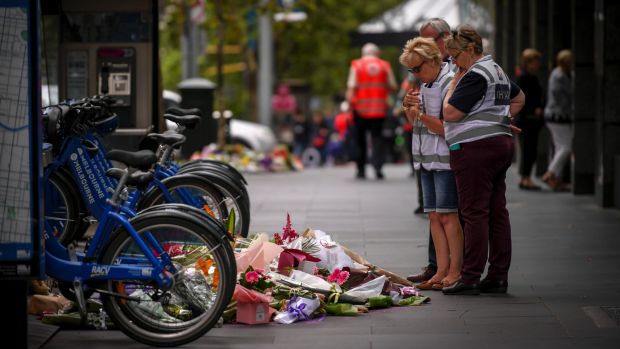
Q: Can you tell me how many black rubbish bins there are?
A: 1